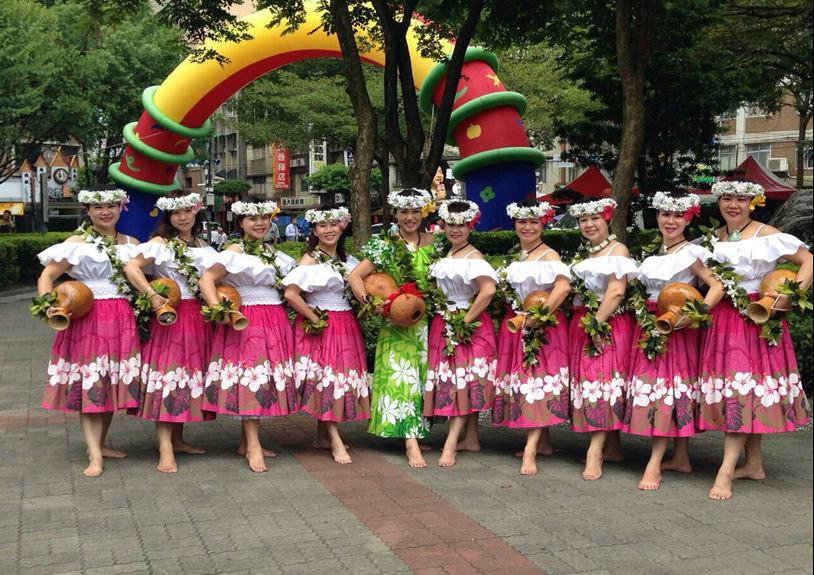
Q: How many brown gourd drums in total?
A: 7